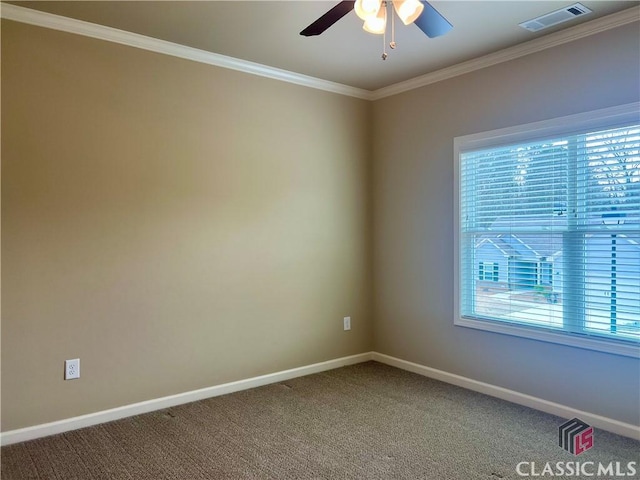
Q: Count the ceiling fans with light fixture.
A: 1